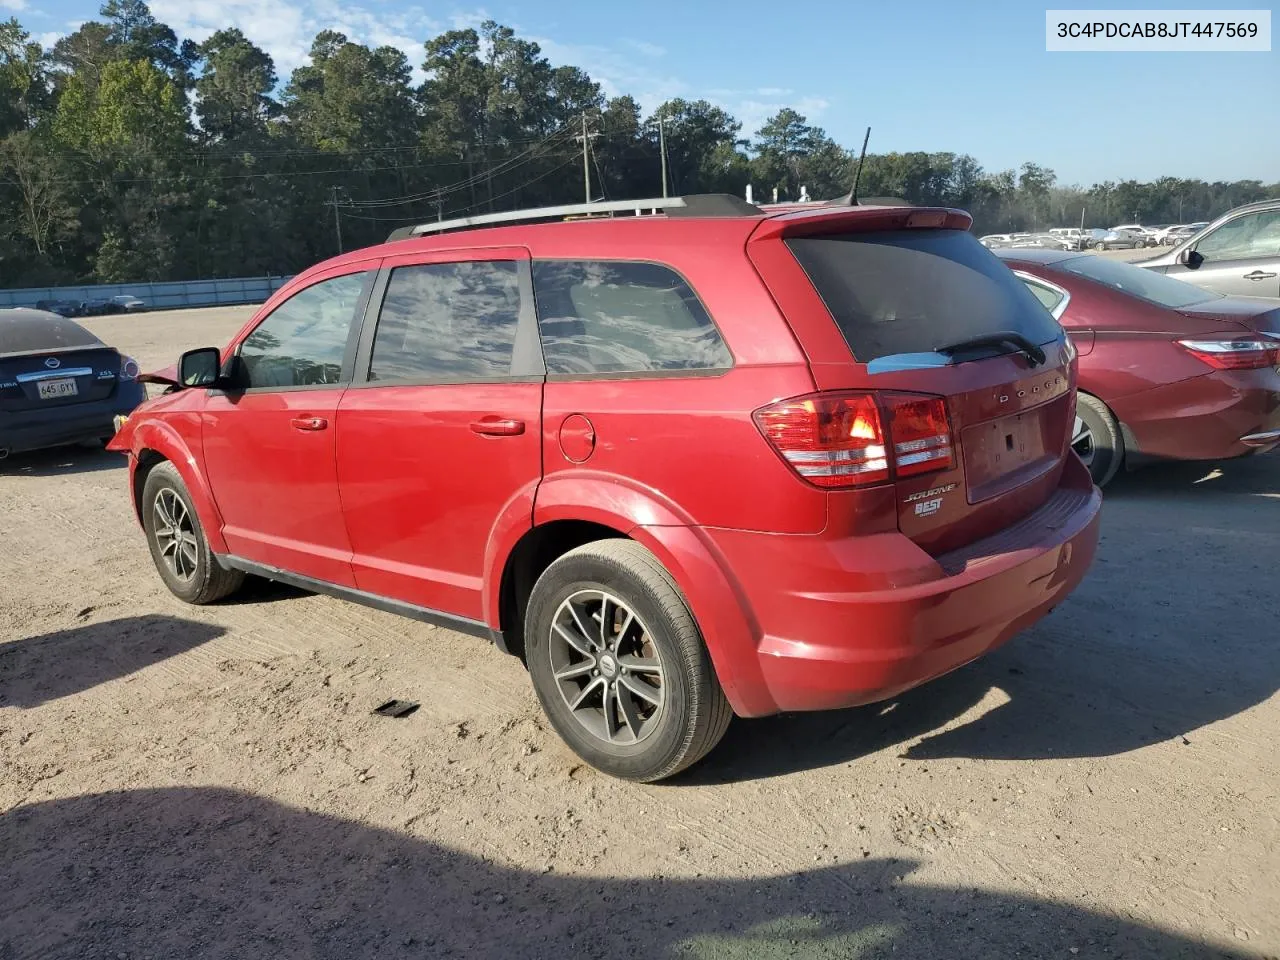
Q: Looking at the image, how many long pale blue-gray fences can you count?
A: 1